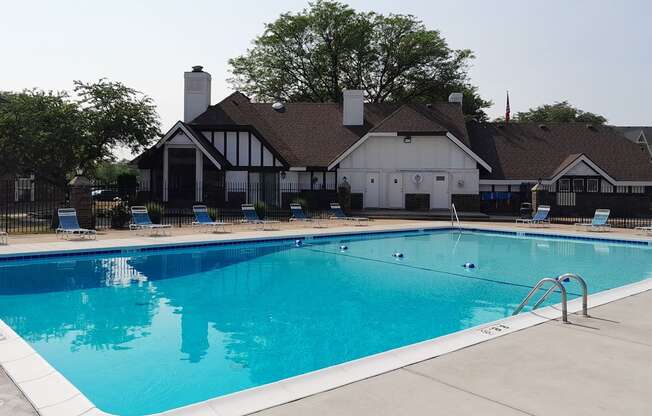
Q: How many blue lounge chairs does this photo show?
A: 8